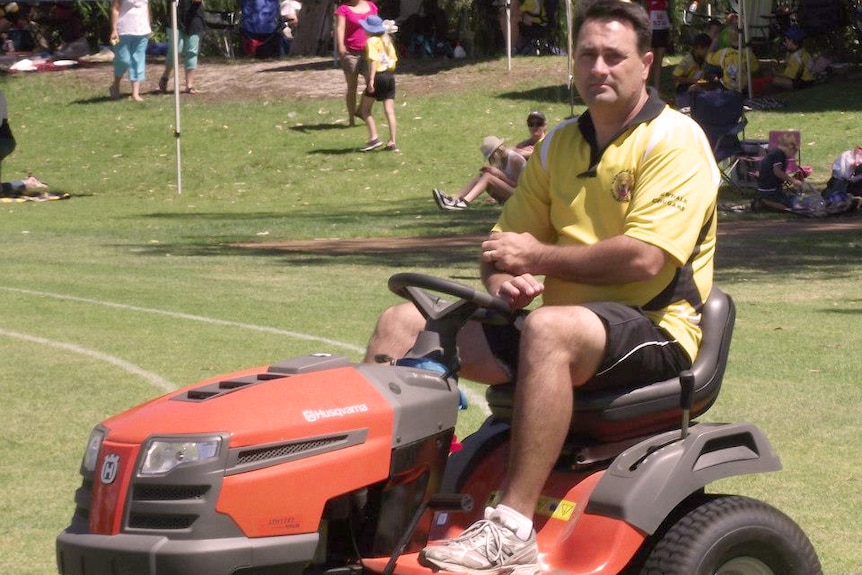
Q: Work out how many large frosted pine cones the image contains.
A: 0